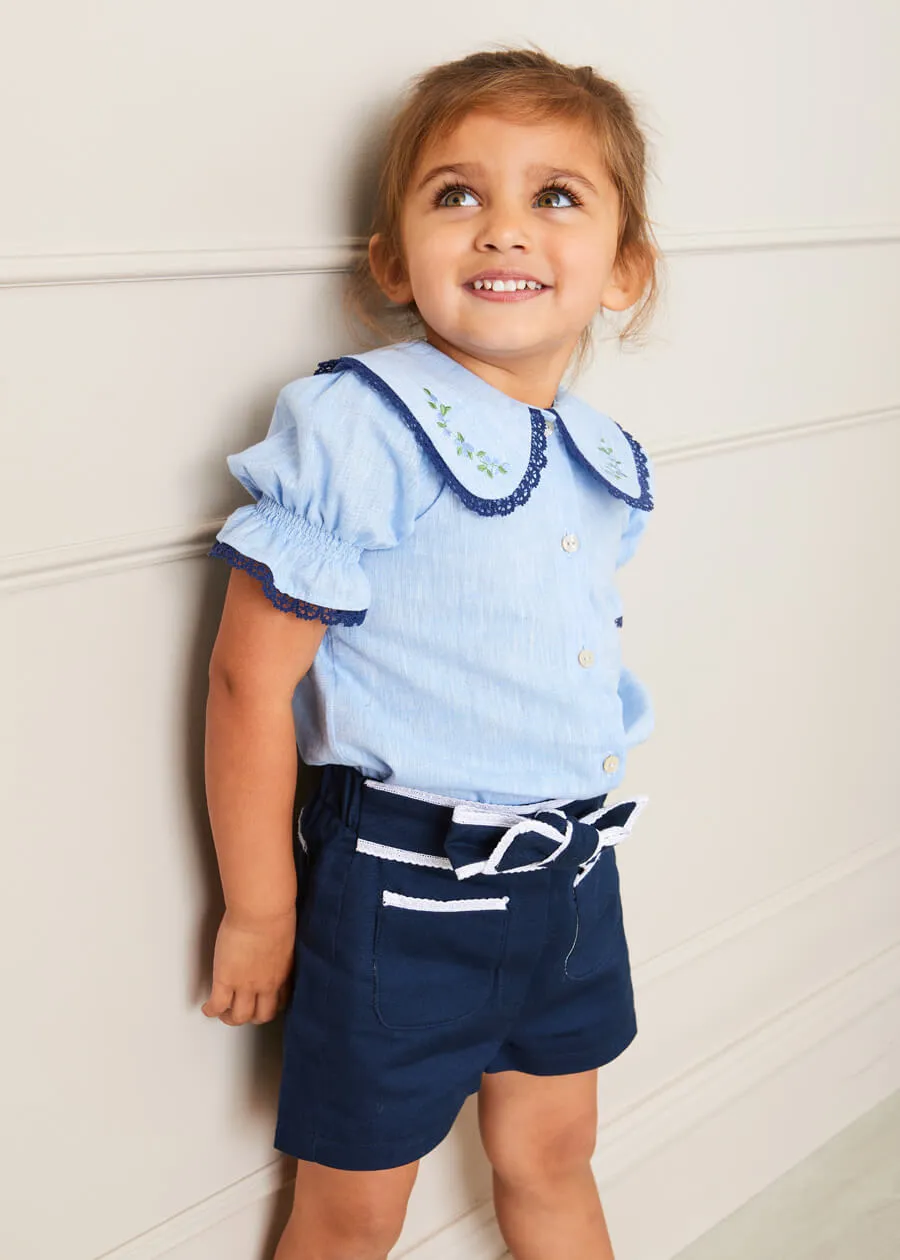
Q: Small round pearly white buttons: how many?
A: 4